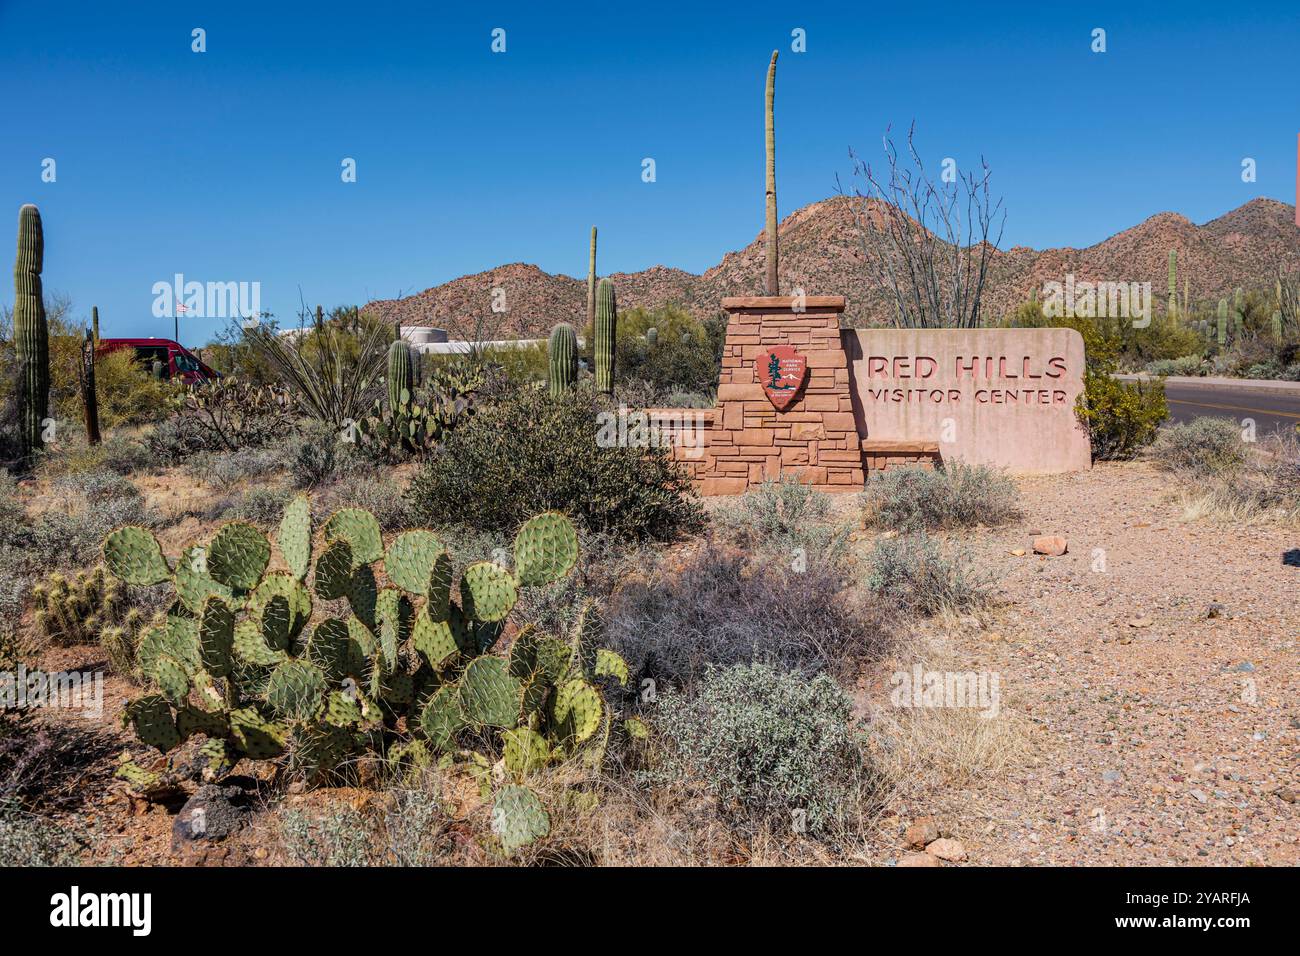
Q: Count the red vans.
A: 1